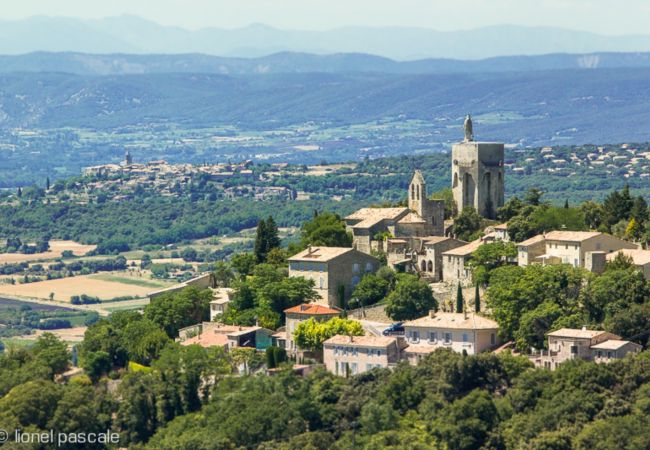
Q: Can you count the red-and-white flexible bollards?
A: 0